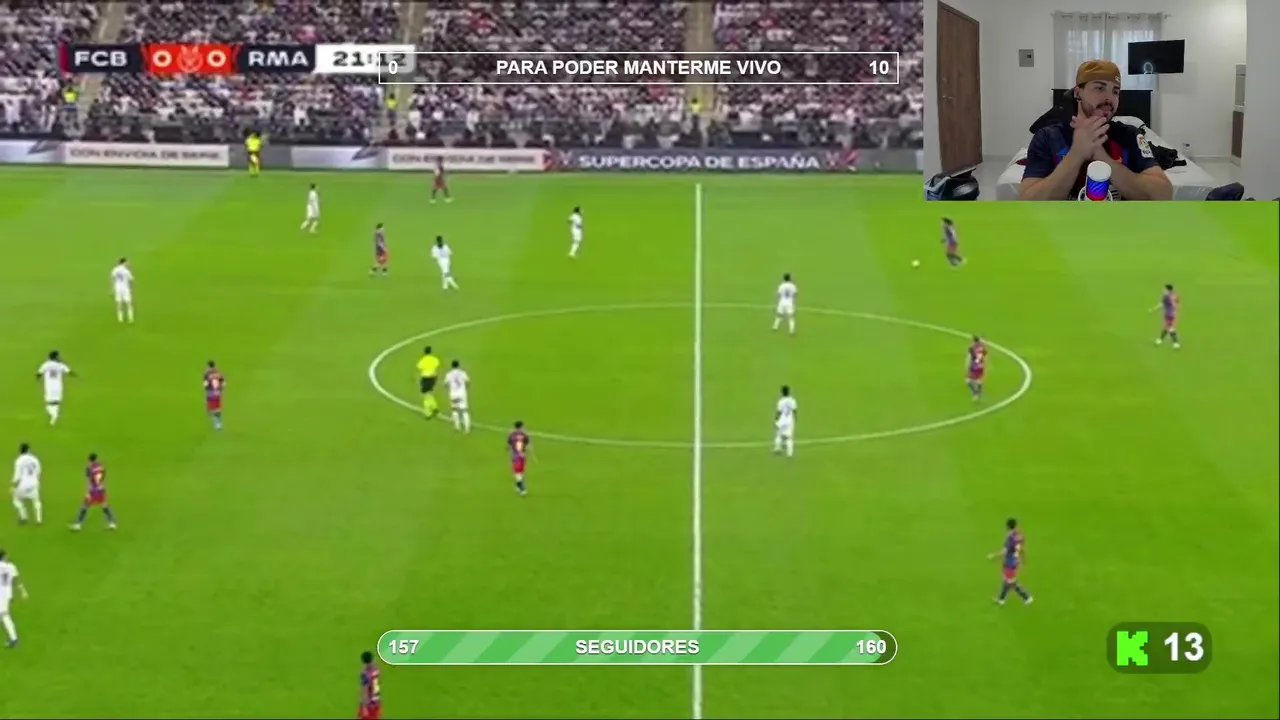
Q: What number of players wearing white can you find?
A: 10